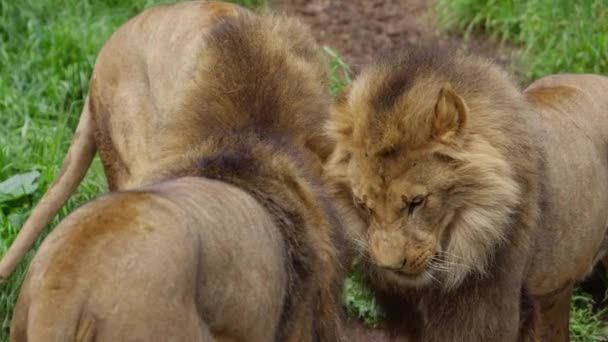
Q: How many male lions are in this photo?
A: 3